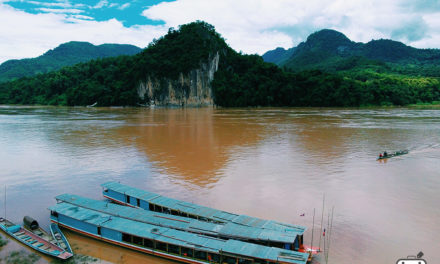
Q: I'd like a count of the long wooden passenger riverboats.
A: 3